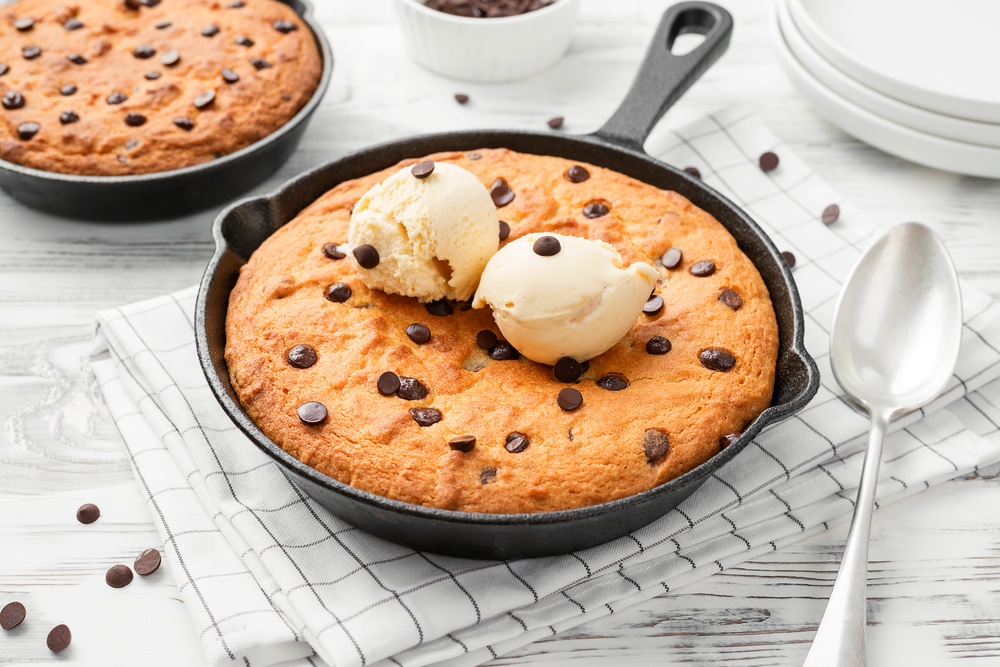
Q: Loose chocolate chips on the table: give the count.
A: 11